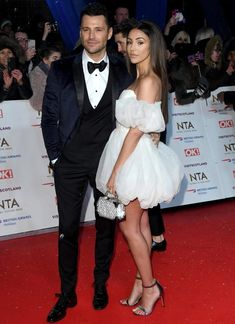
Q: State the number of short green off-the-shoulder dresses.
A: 0